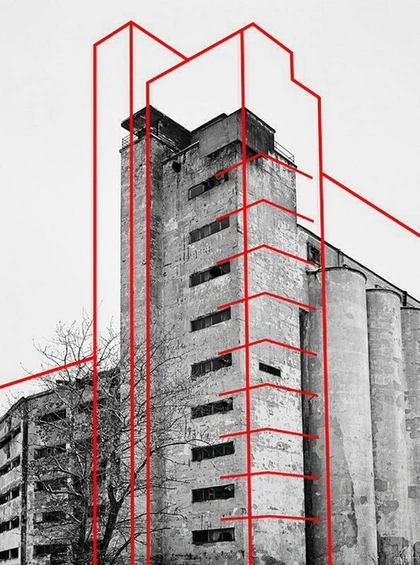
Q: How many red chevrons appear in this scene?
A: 9